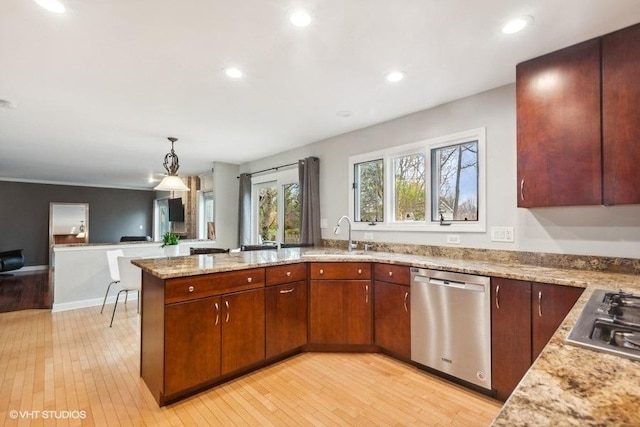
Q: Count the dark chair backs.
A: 3